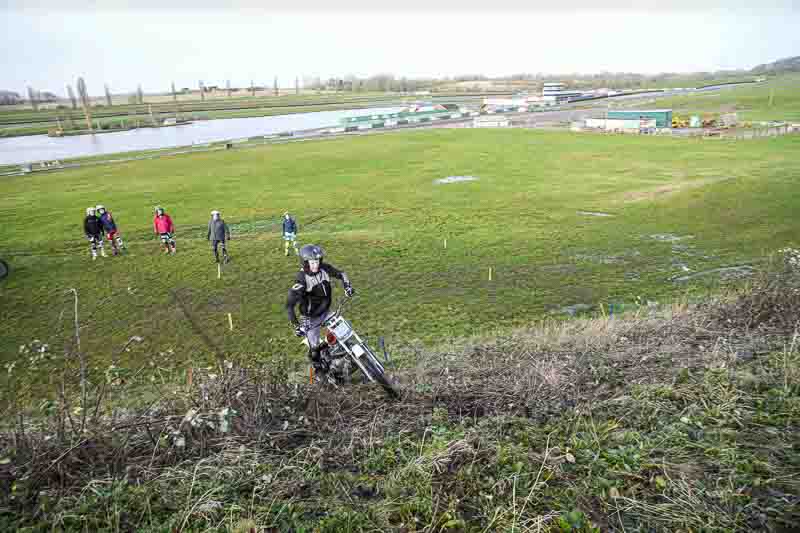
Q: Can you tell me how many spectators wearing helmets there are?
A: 5